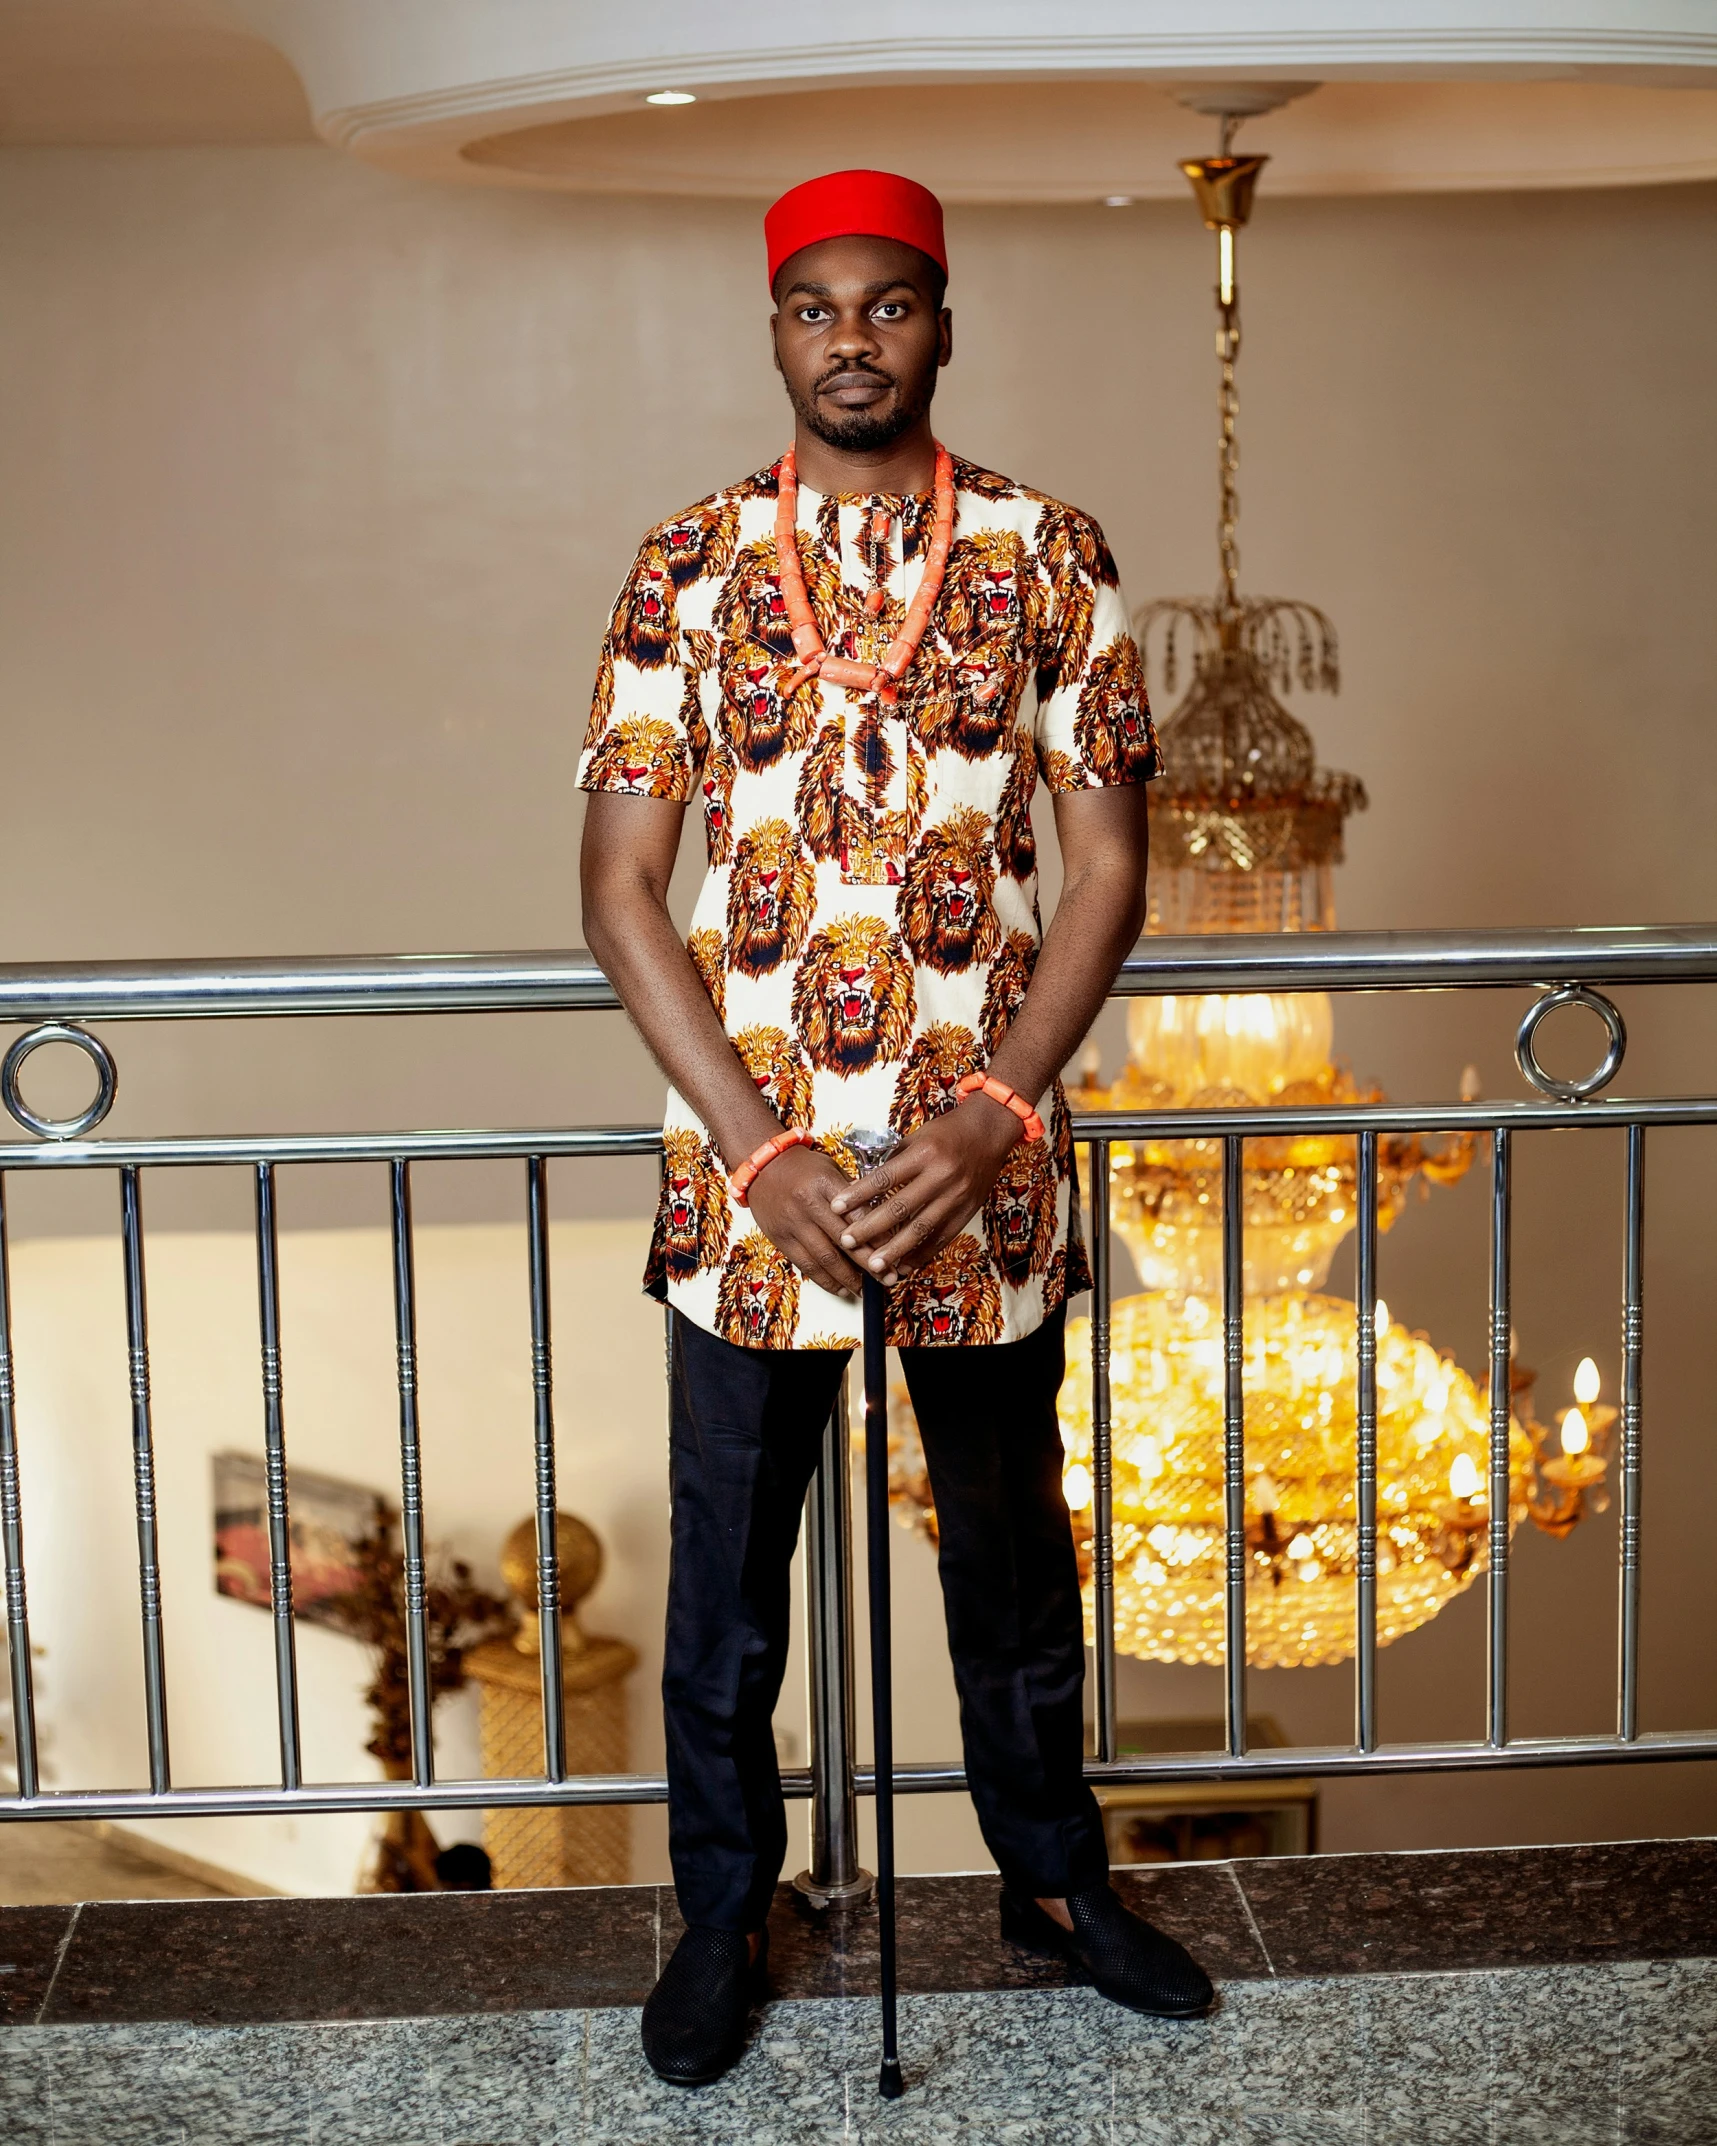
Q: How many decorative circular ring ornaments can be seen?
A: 2